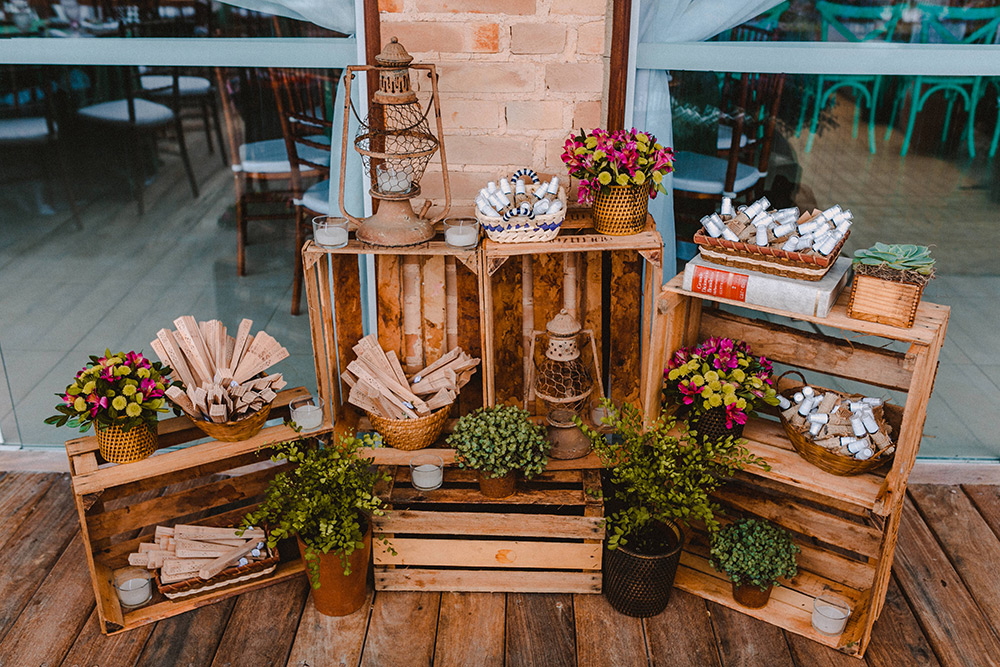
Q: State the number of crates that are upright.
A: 2